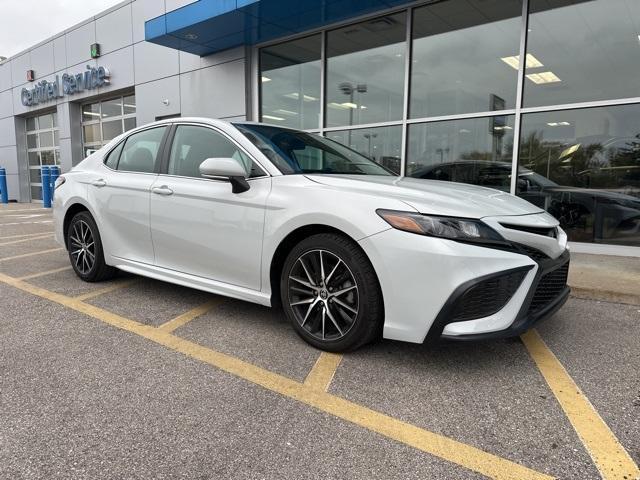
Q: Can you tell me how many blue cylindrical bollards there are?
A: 3